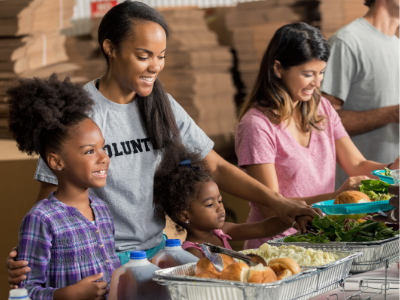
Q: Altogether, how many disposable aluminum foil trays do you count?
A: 3